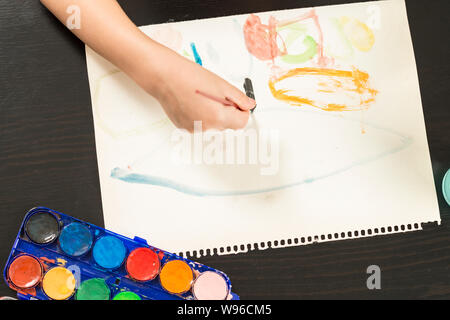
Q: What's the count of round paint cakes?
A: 10